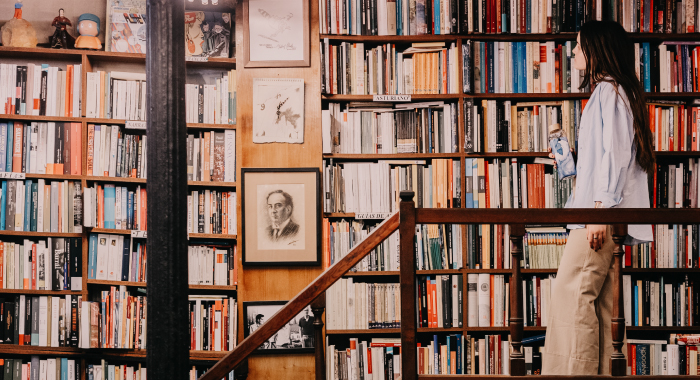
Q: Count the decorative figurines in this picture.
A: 3